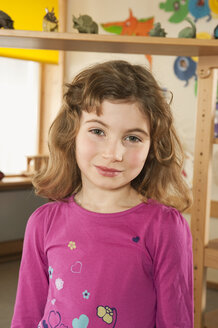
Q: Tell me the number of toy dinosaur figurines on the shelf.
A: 3